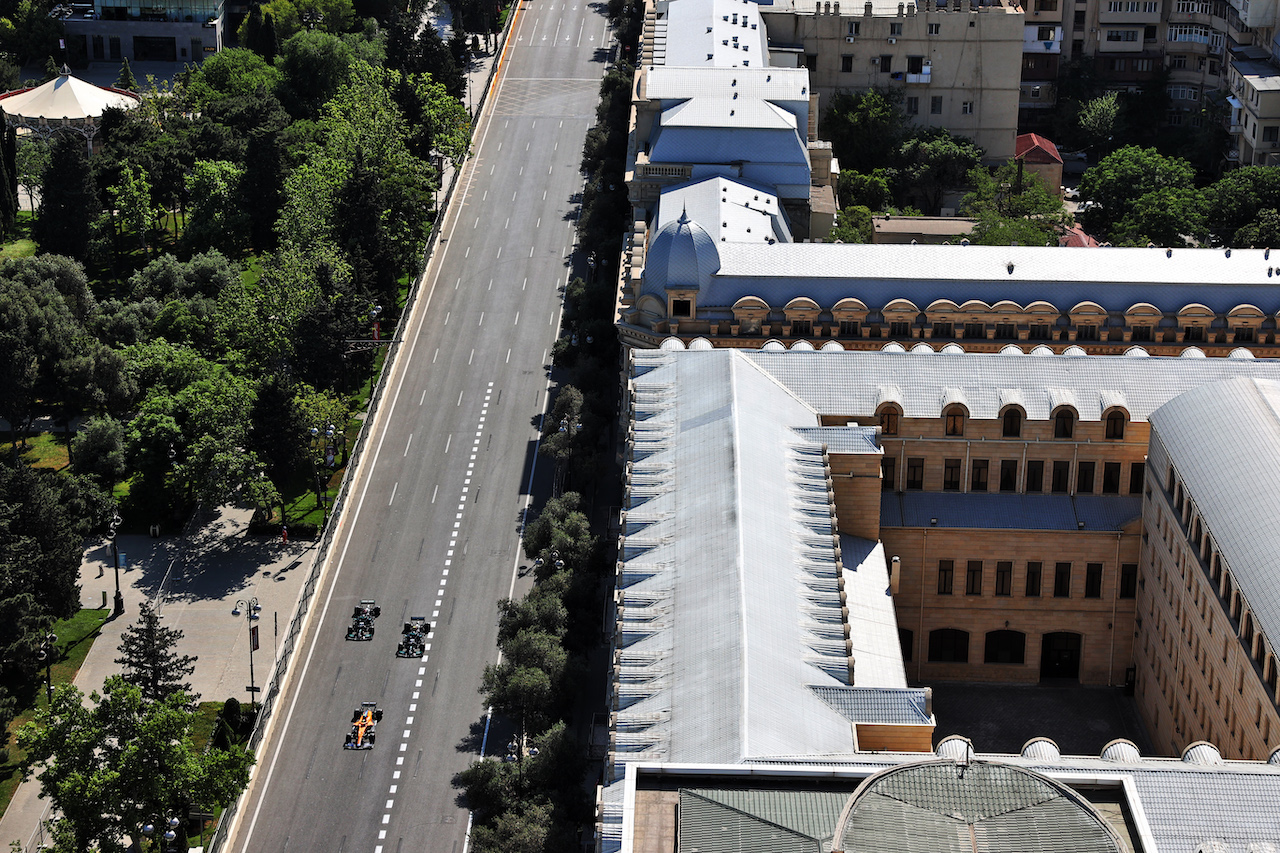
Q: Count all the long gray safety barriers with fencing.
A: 1